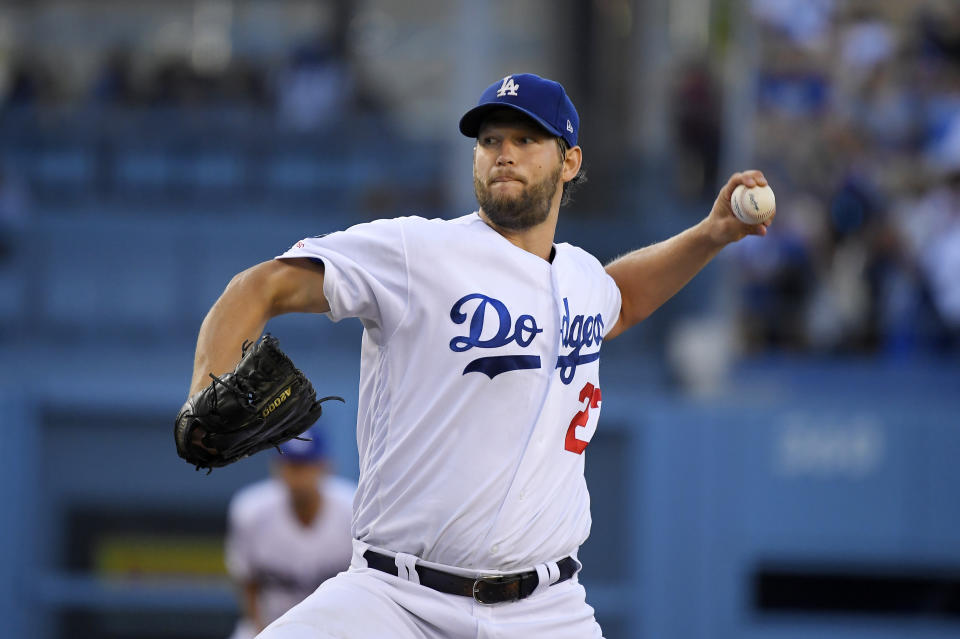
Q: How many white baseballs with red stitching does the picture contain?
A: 1